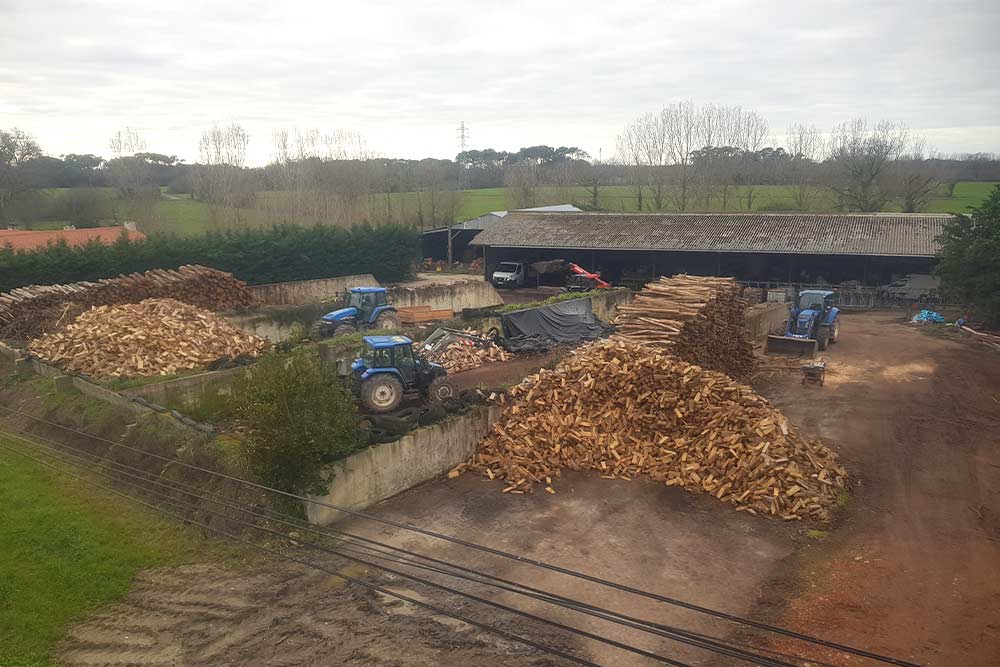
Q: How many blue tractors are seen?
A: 3